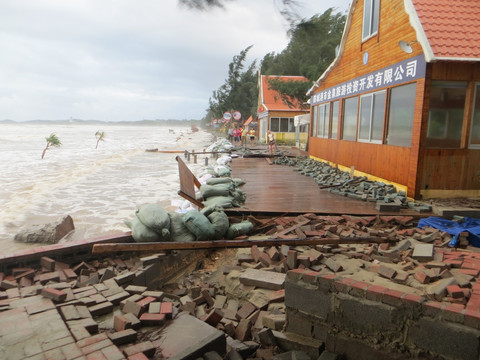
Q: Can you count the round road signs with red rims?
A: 2